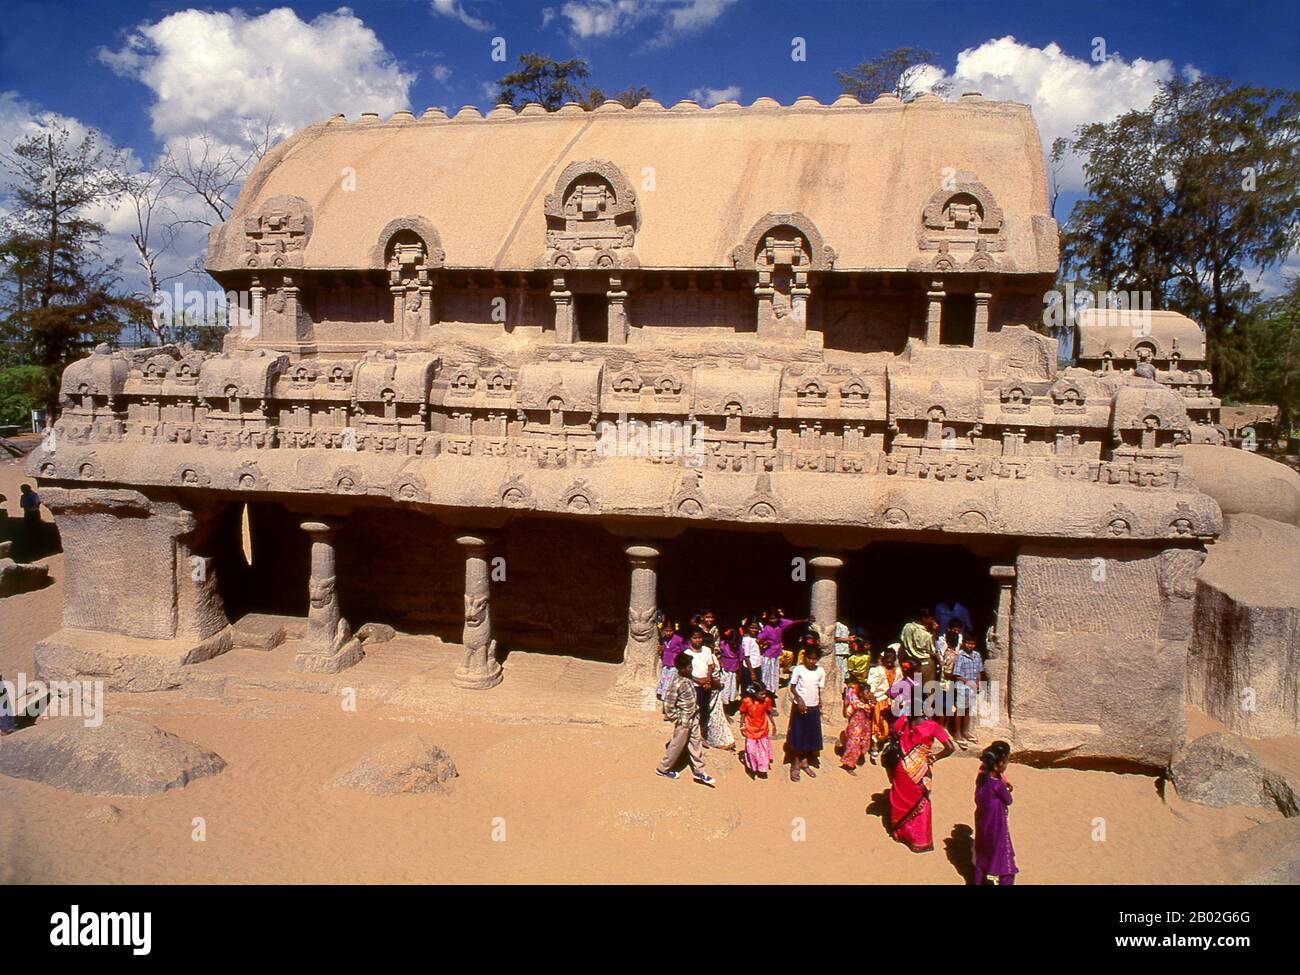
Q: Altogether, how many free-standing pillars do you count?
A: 4